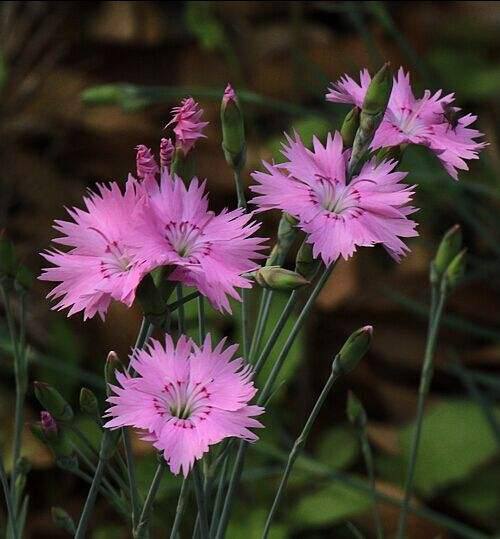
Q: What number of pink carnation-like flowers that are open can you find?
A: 5